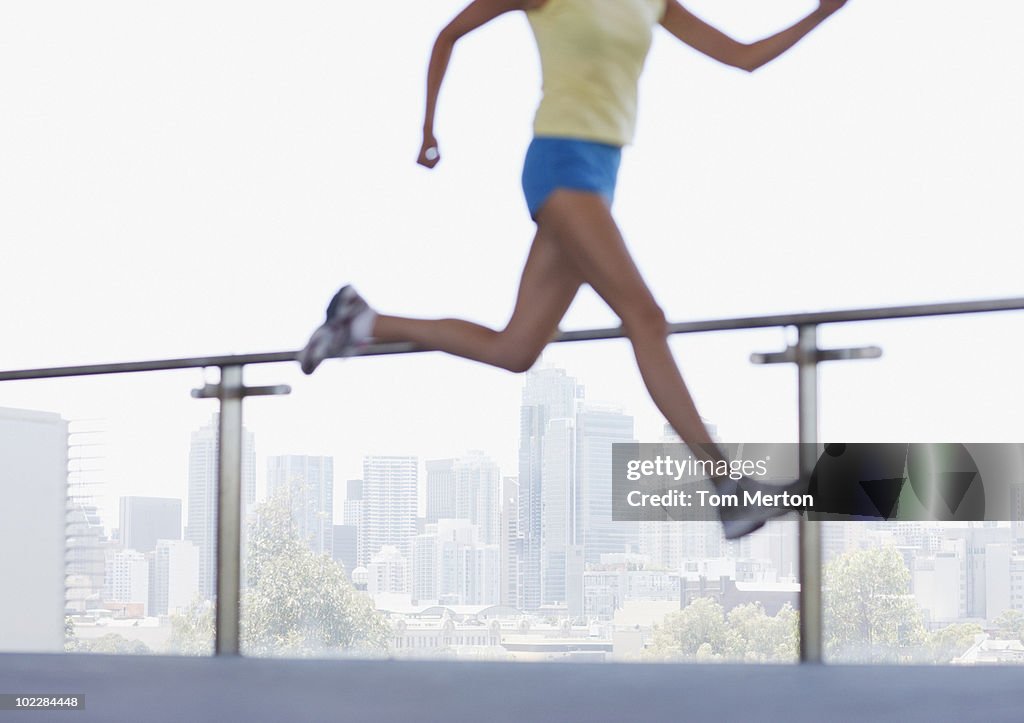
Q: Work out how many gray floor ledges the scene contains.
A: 1